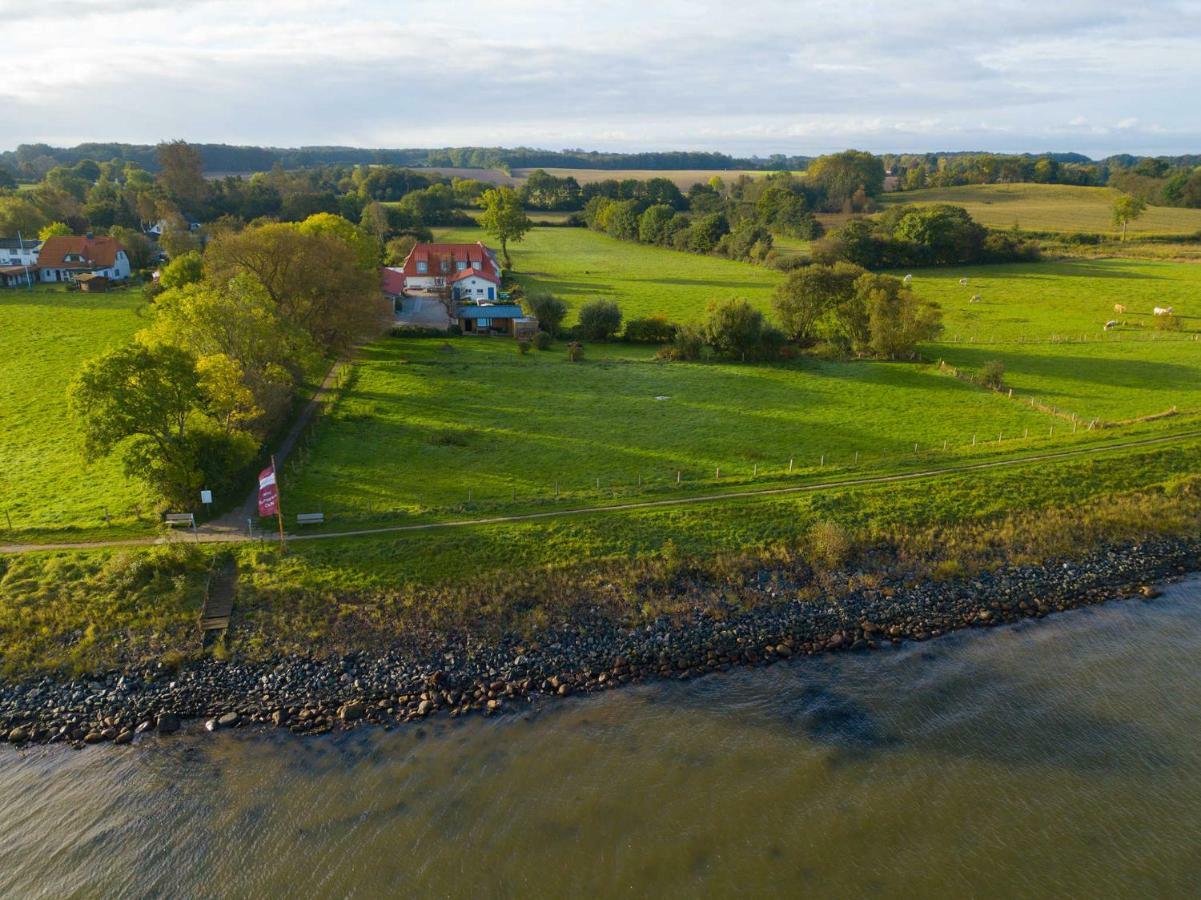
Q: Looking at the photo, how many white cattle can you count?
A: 5